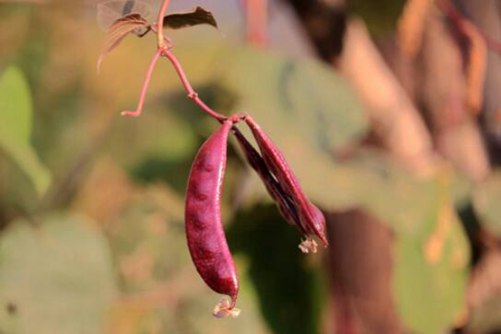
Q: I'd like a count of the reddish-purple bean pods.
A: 3